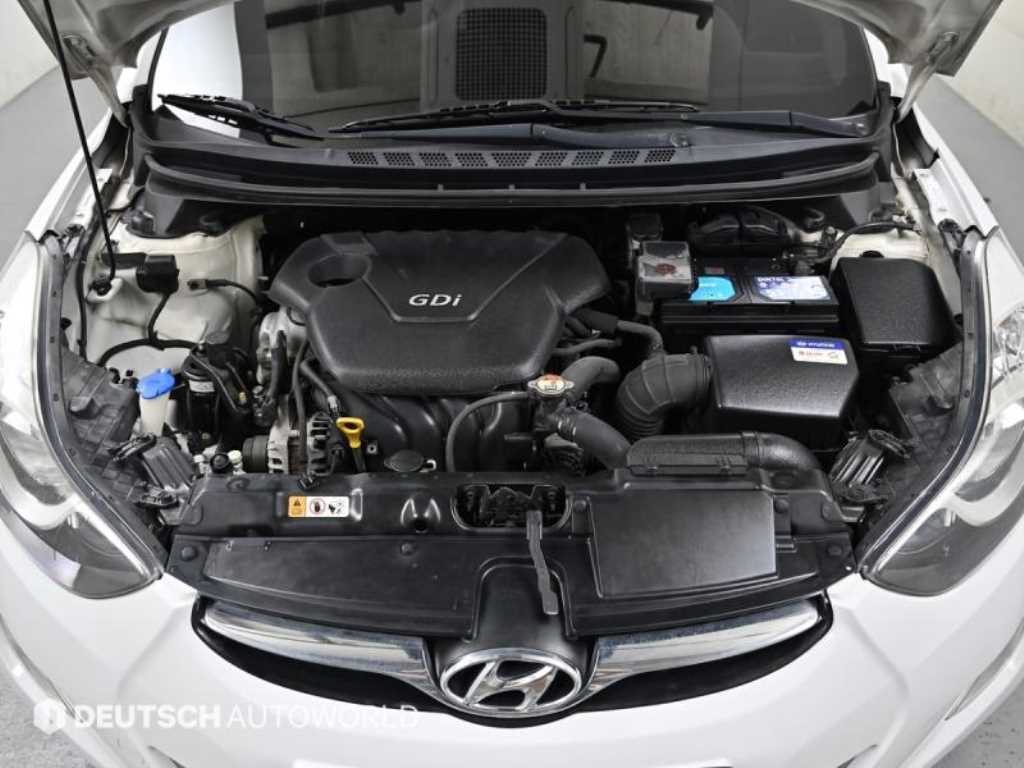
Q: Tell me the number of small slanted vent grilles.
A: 9